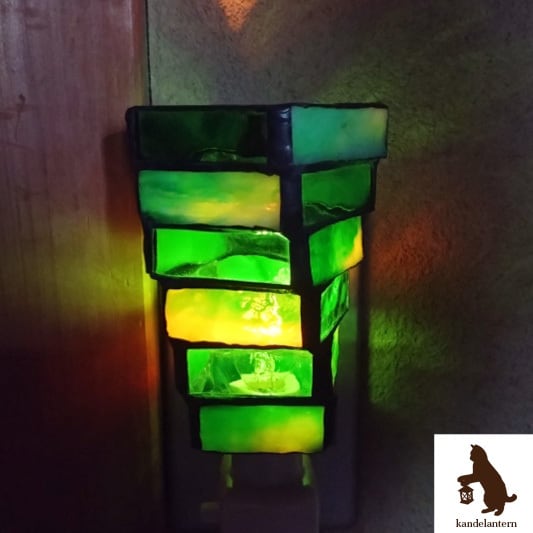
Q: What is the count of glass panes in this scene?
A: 11